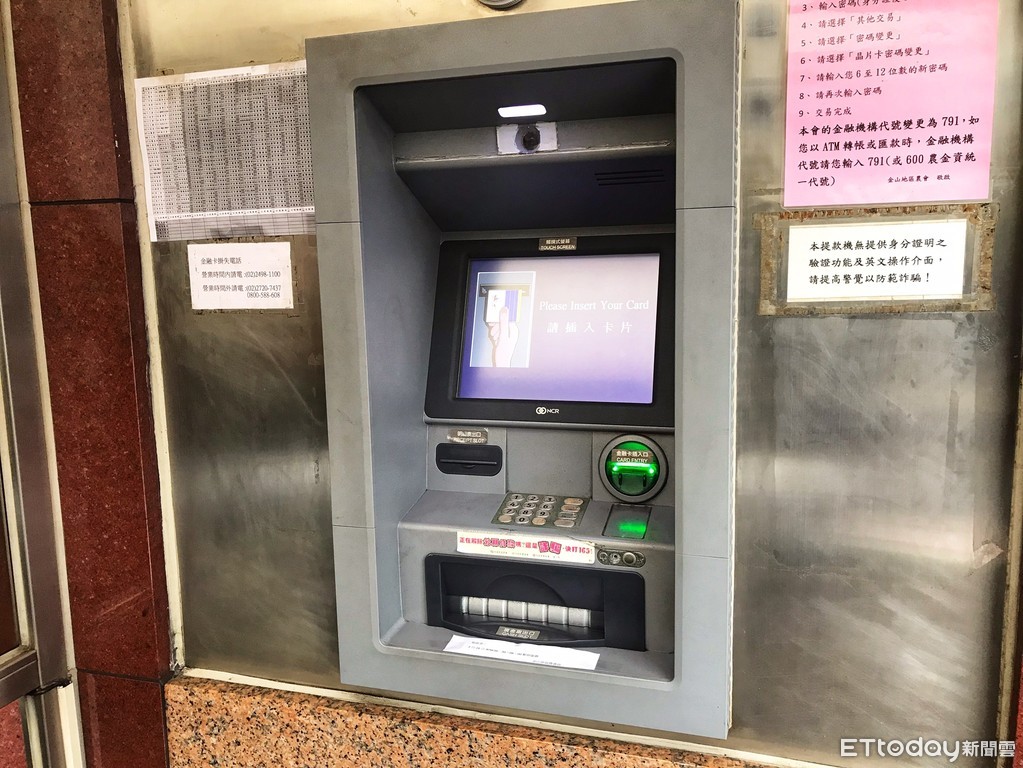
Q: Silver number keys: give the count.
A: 10